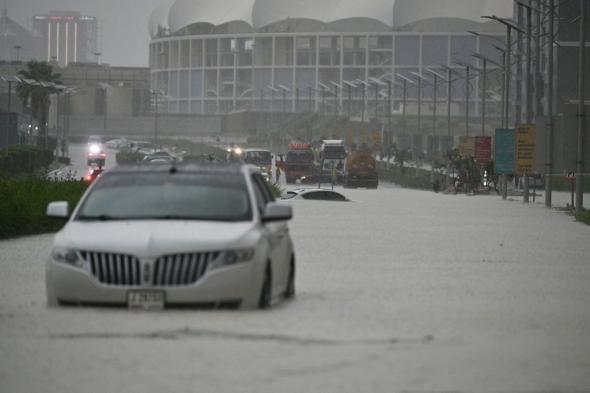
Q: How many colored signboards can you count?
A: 4